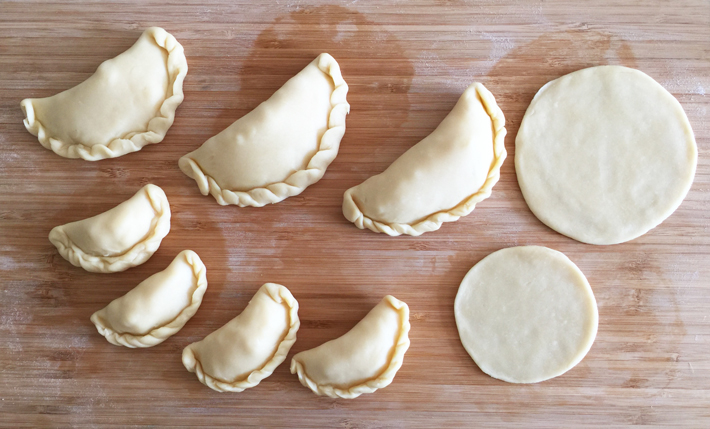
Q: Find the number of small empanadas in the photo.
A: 4